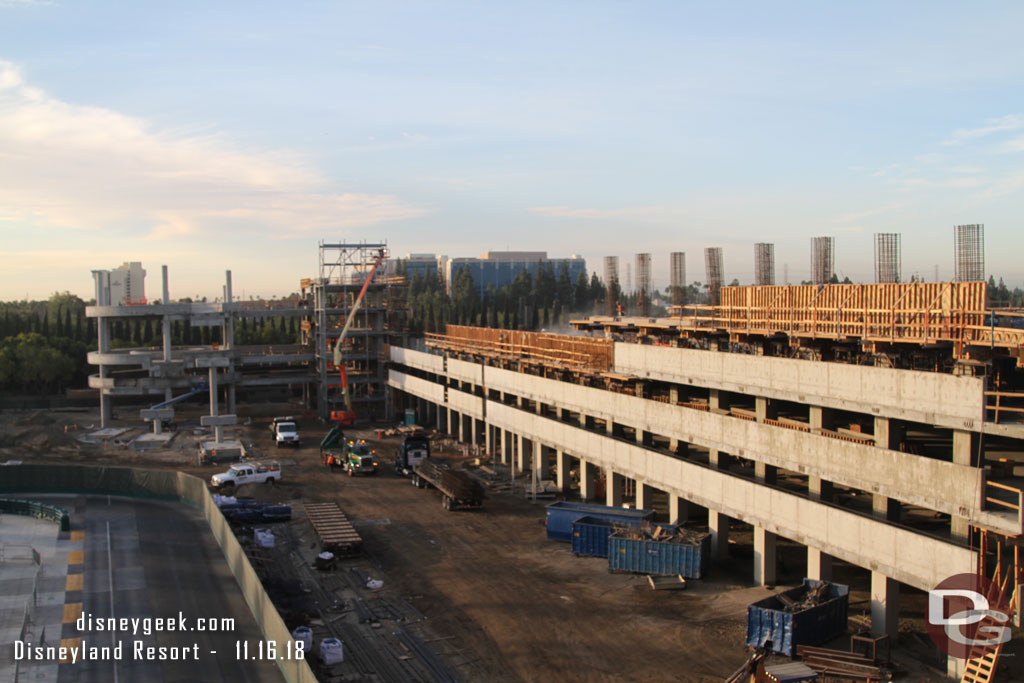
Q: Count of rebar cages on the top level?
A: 8